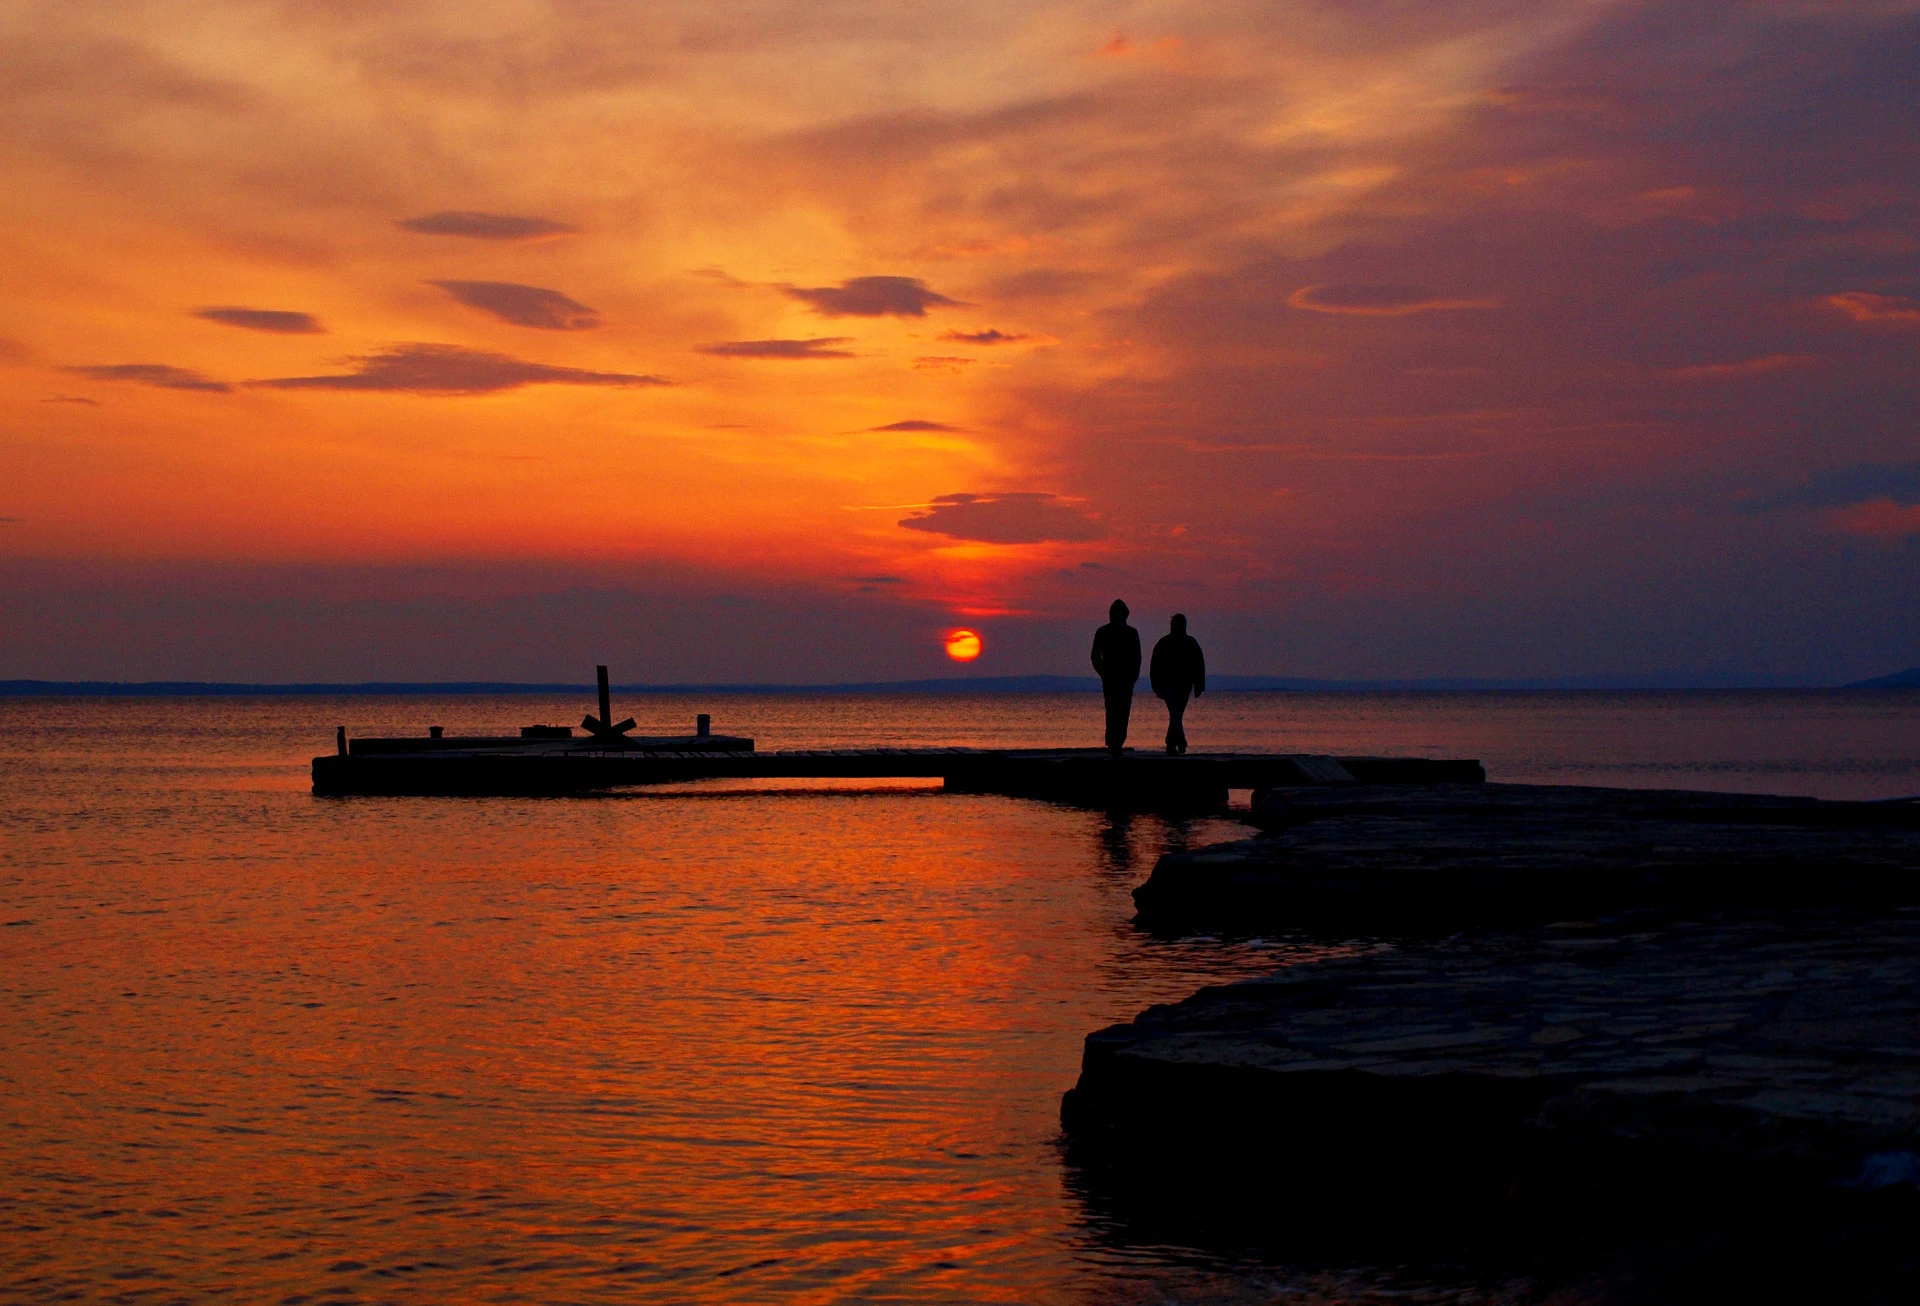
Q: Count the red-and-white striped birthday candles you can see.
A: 0